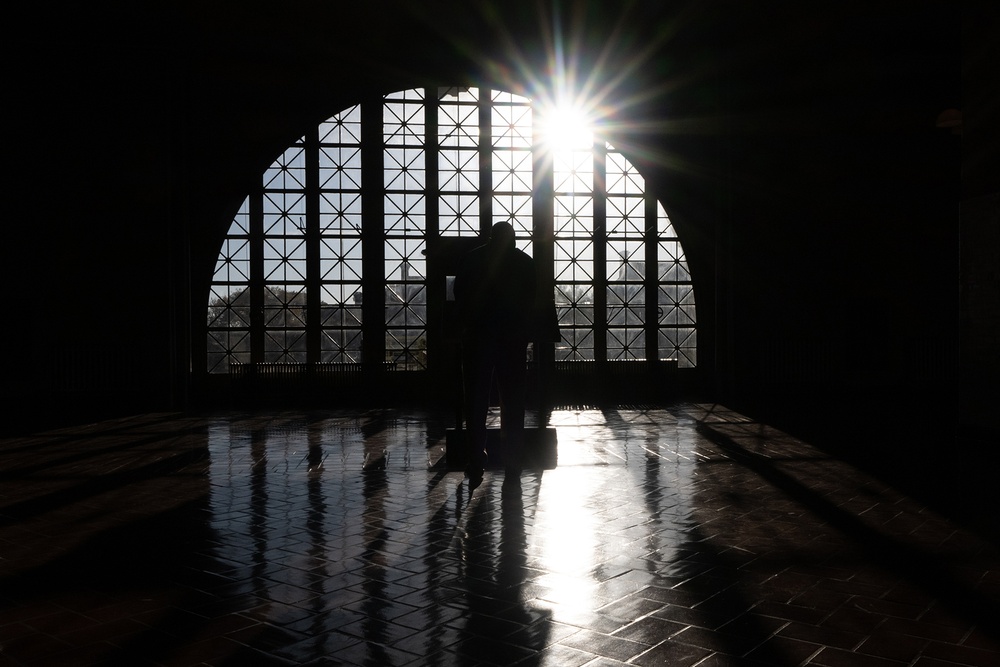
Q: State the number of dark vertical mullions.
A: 8